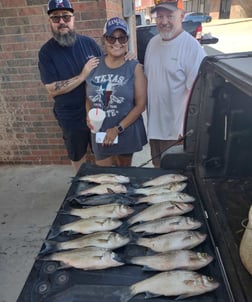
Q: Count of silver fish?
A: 14